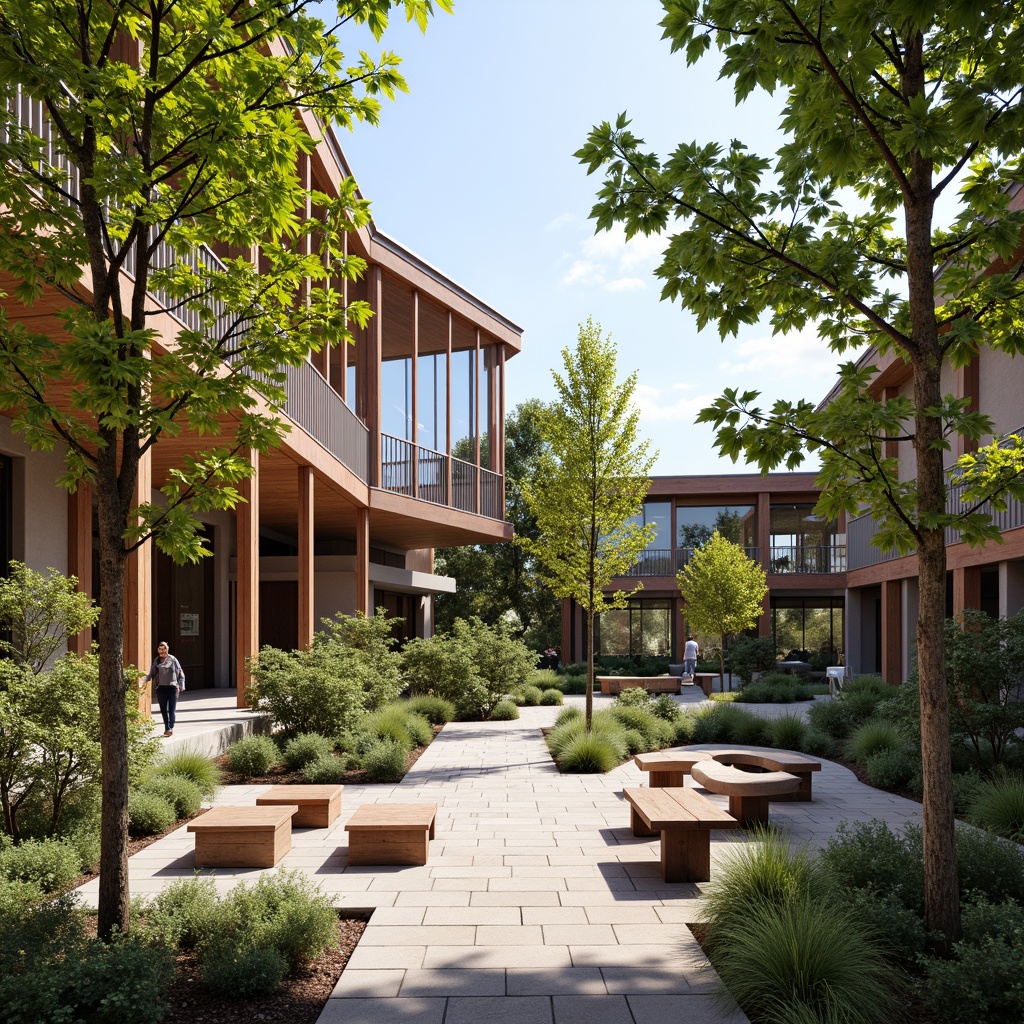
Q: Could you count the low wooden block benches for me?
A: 3